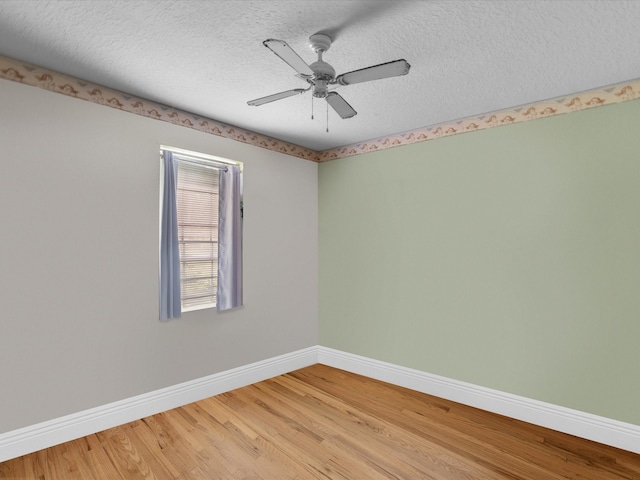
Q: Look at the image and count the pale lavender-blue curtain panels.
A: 2